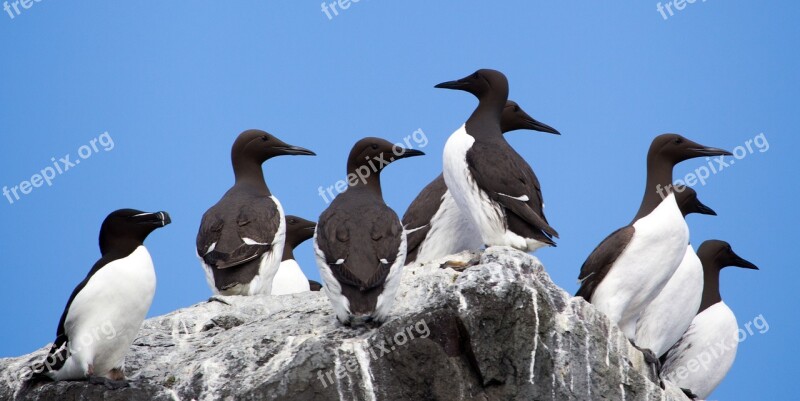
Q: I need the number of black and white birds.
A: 9